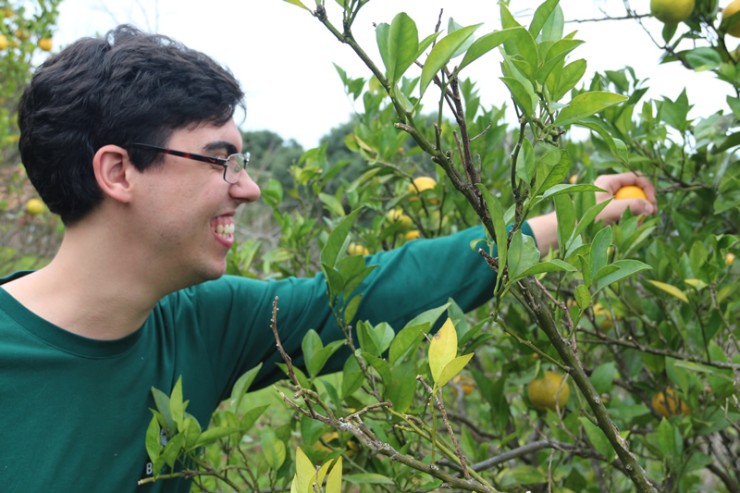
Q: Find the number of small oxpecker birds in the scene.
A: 0